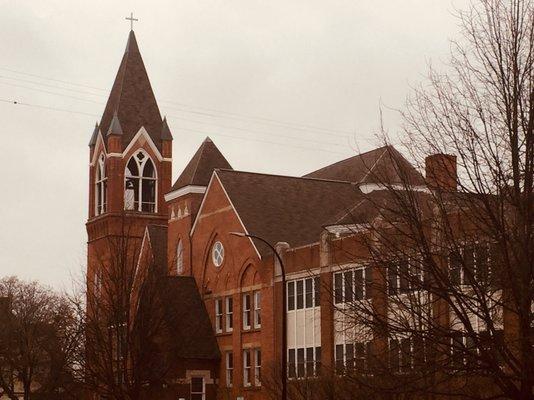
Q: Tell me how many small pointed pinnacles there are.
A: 3